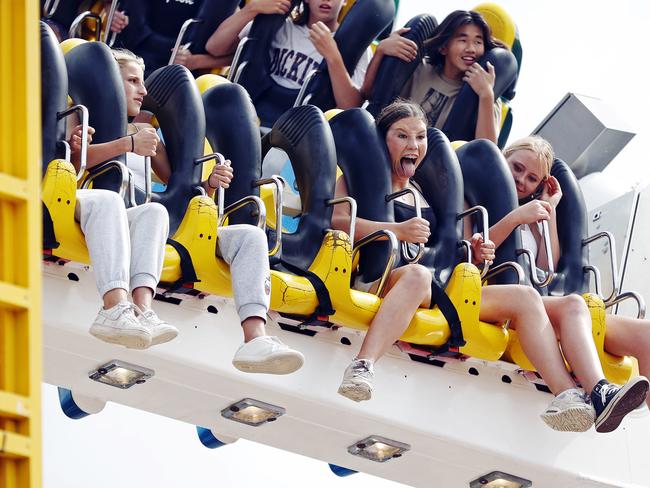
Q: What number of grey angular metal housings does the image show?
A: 1